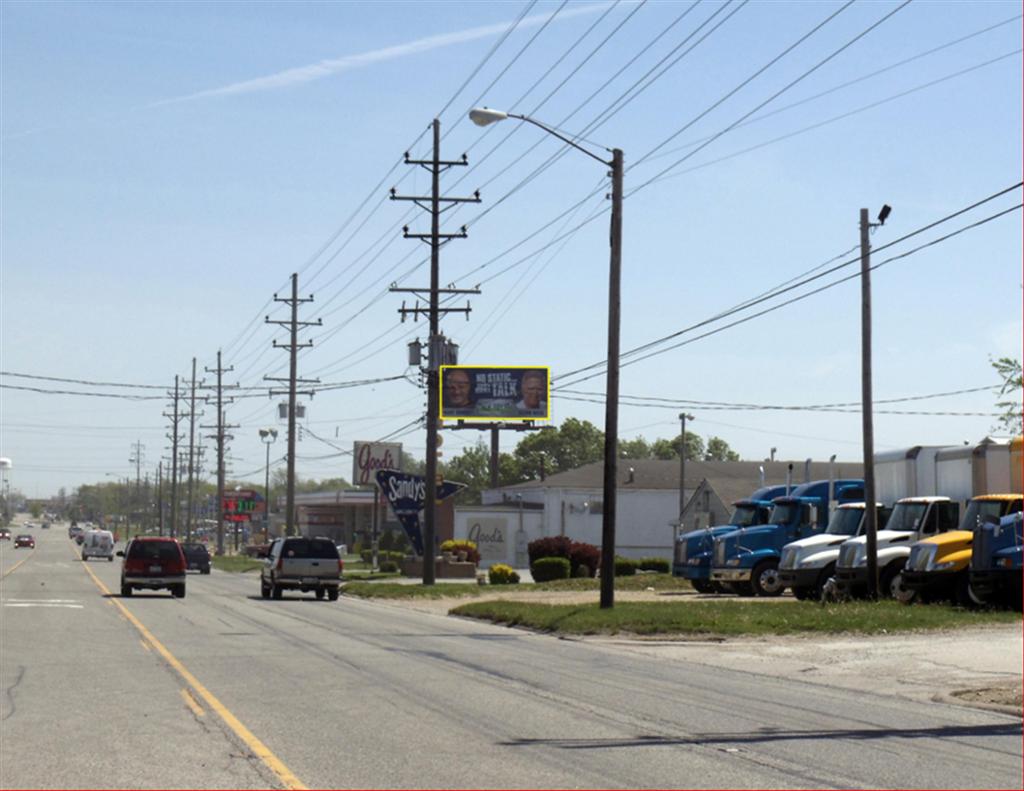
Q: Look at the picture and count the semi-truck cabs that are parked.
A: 6